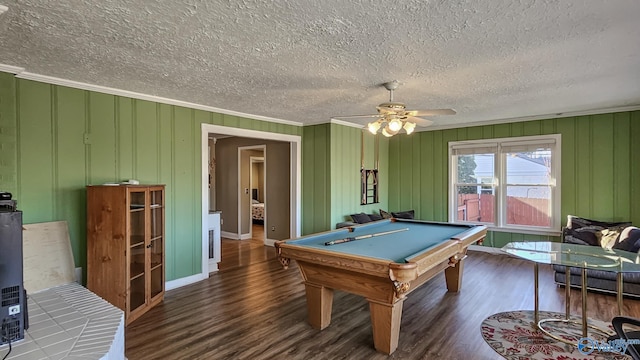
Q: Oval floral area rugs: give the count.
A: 1